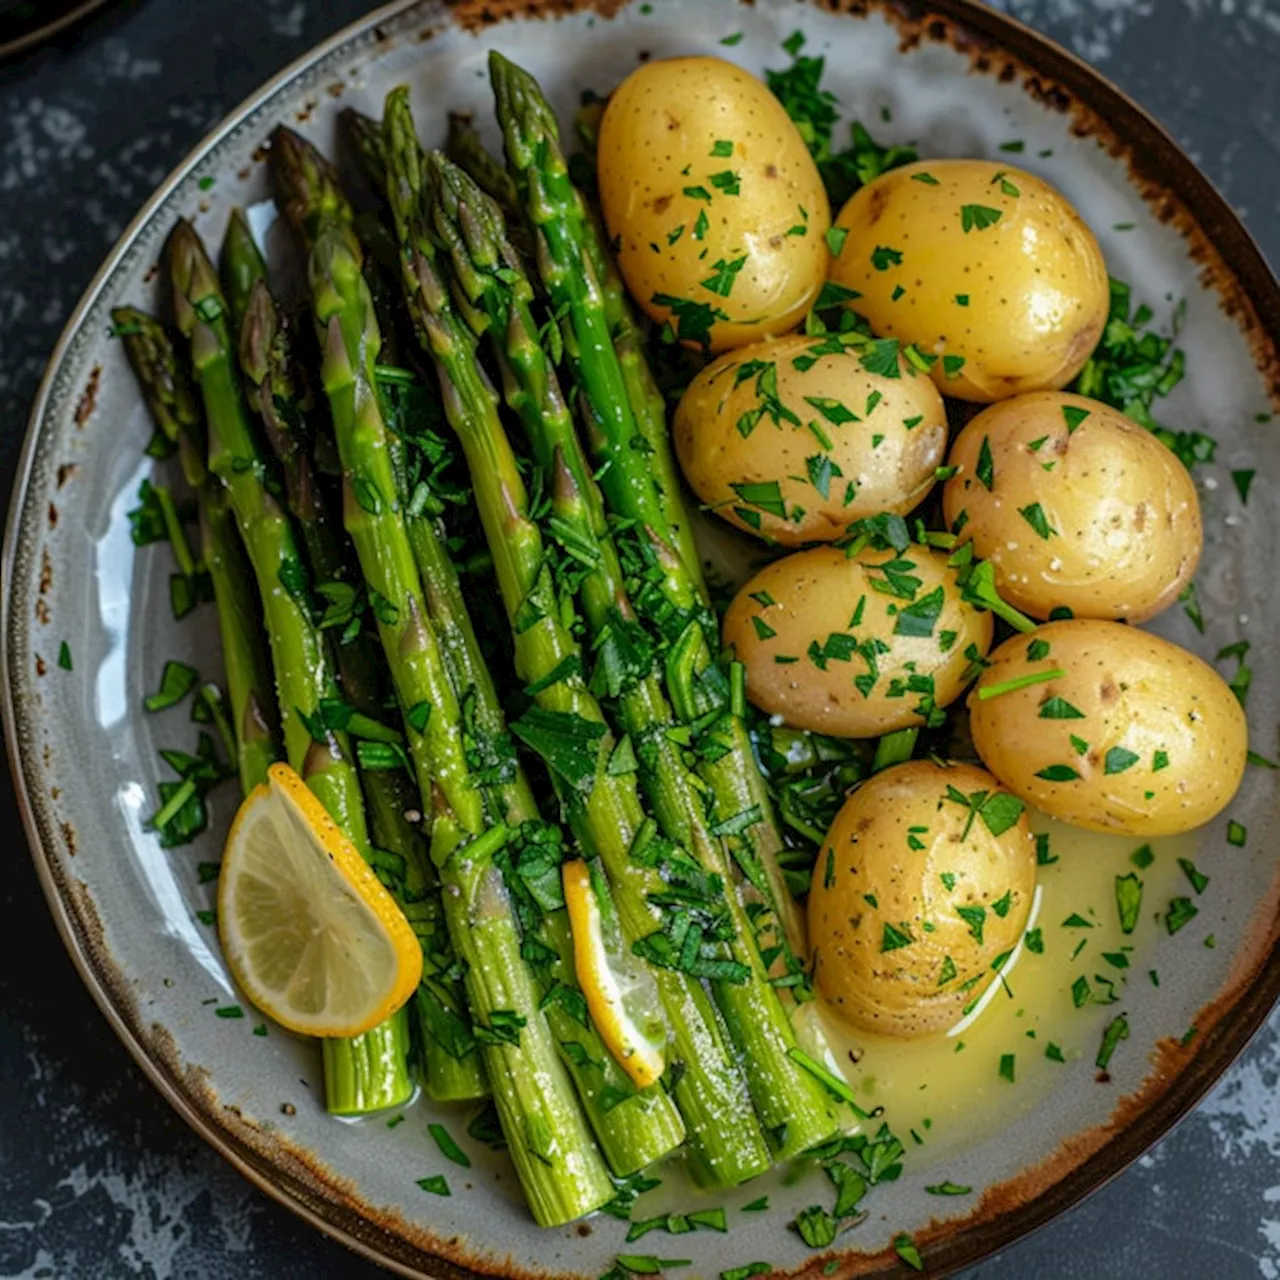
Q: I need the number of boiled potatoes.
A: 7